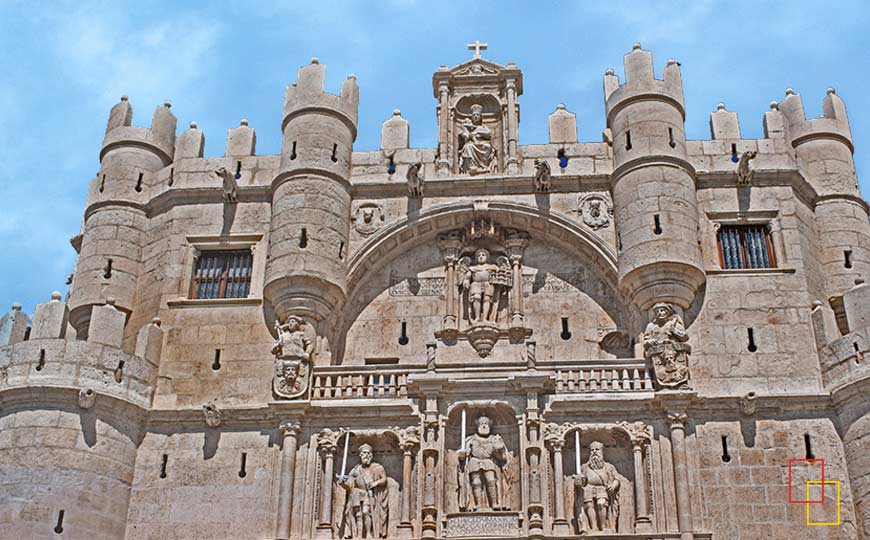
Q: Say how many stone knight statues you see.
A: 3